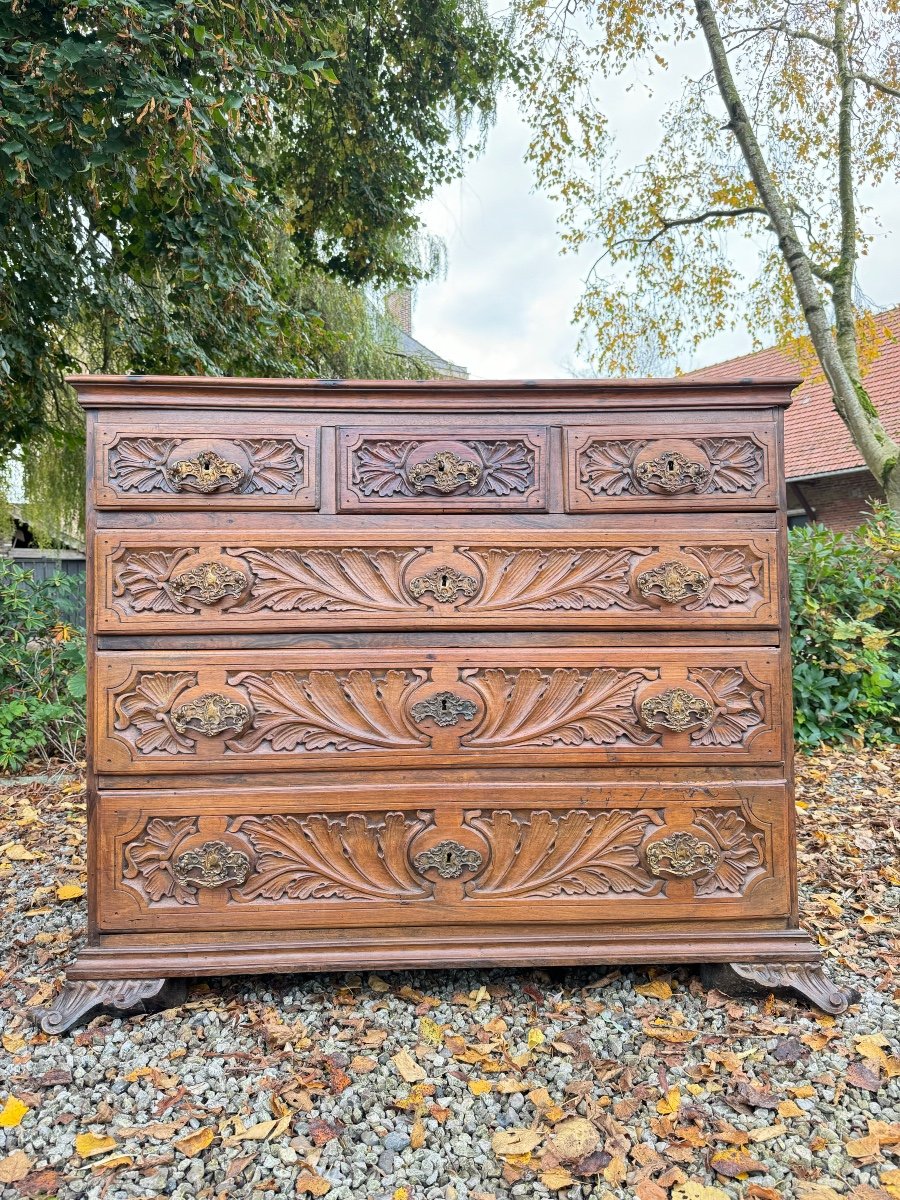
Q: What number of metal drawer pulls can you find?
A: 9